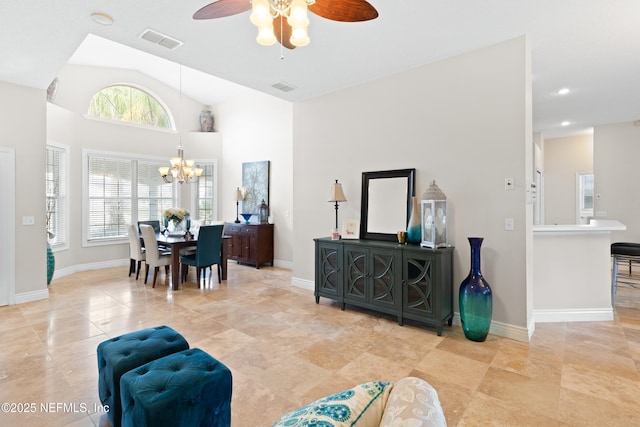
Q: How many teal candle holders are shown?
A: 2